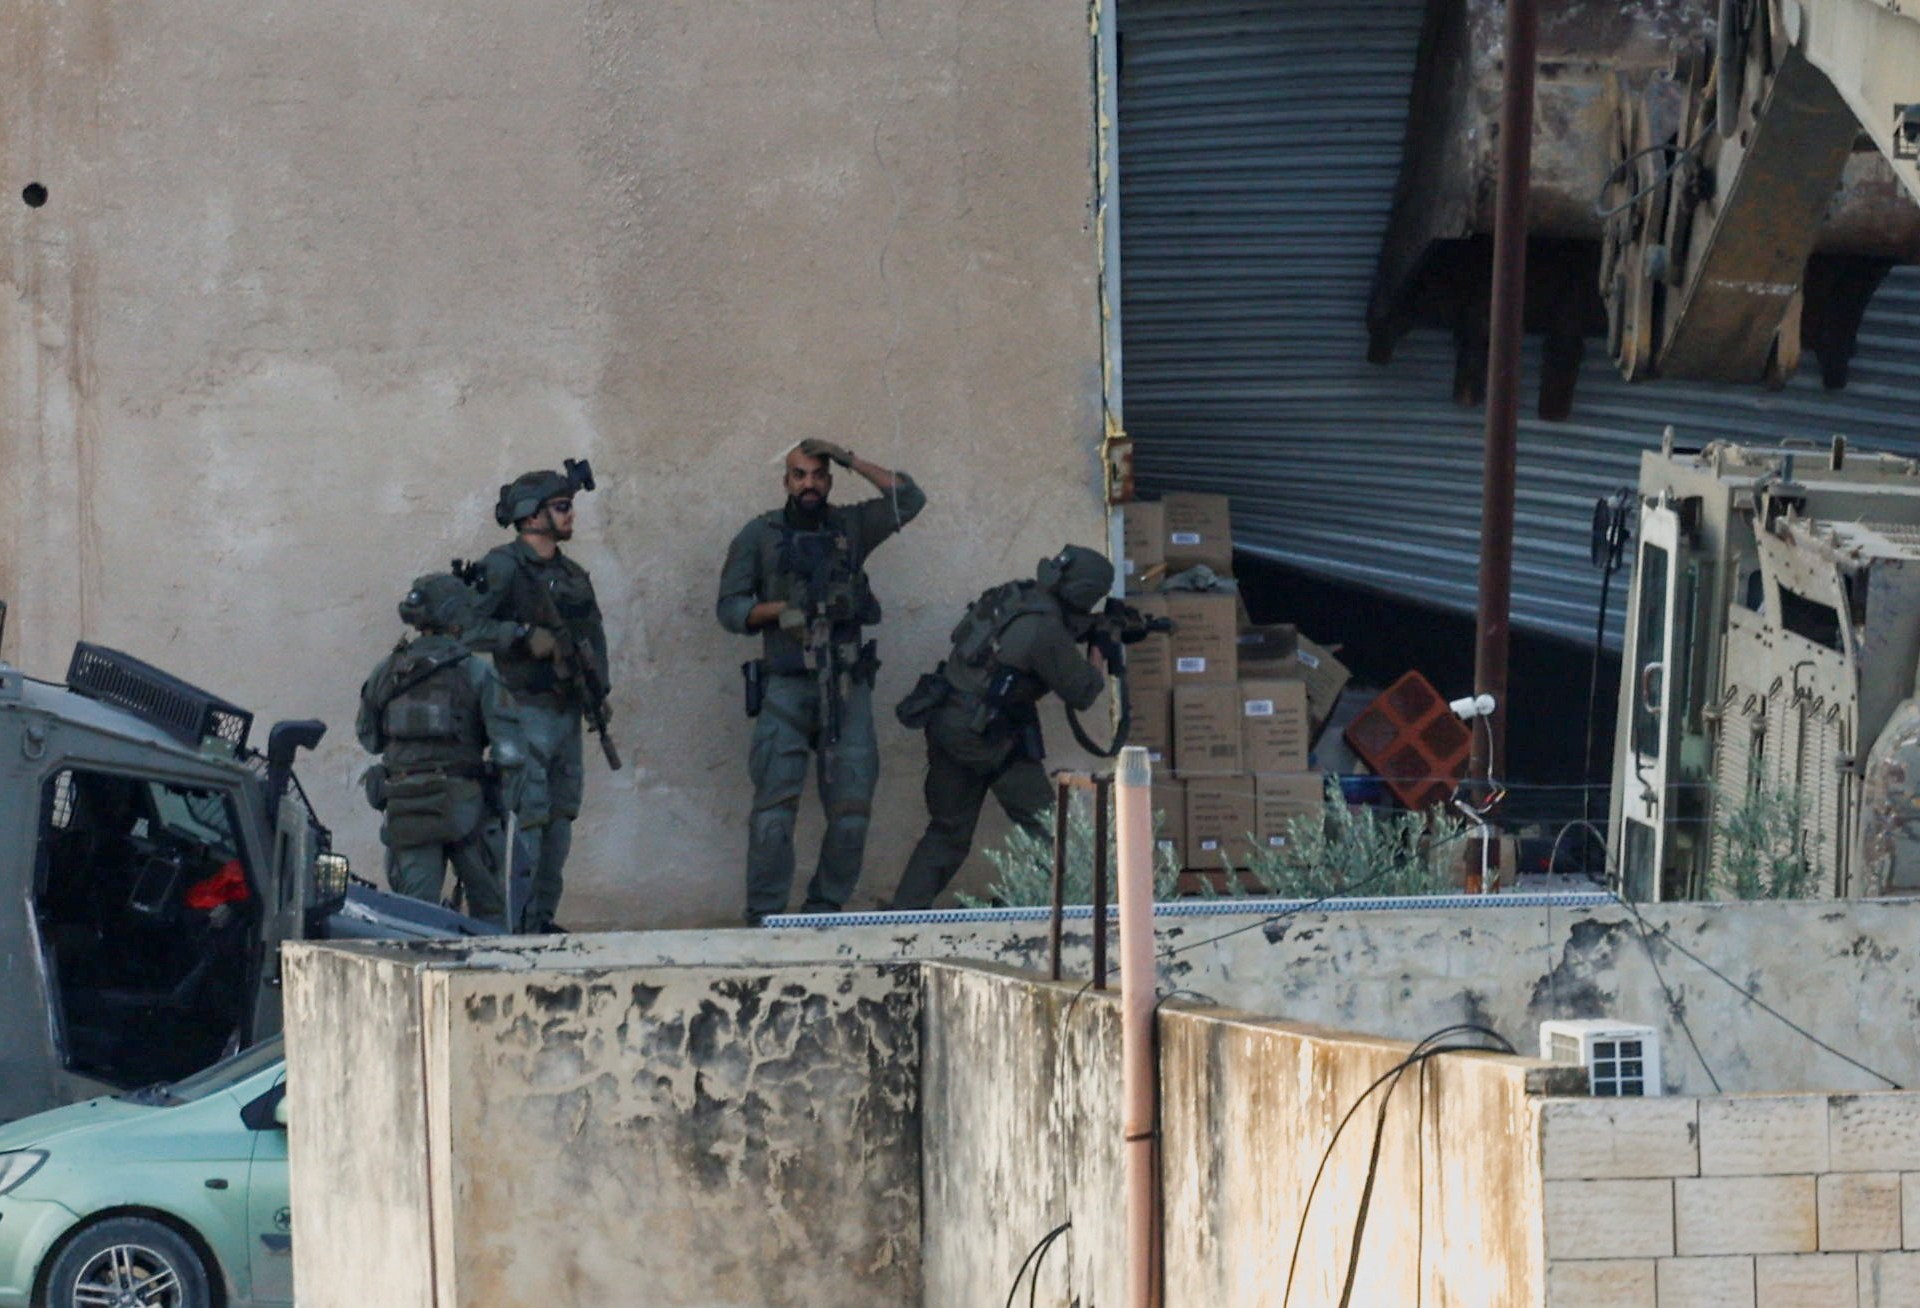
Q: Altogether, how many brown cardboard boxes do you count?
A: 12